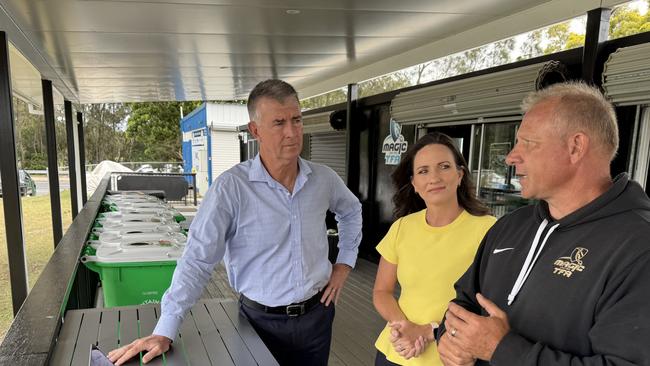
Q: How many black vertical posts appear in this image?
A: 6